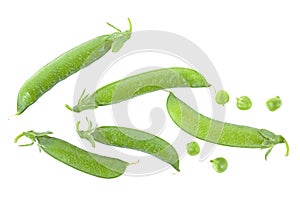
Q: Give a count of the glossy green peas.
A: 5